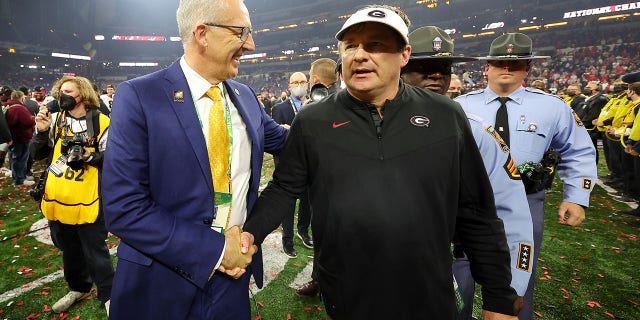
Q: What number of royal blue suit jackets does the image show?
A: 1